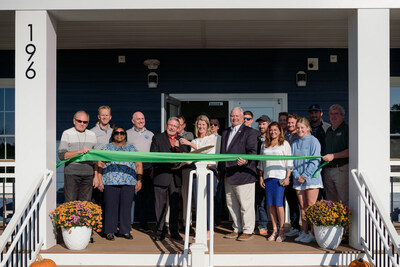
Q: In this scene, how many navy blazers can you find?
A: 1